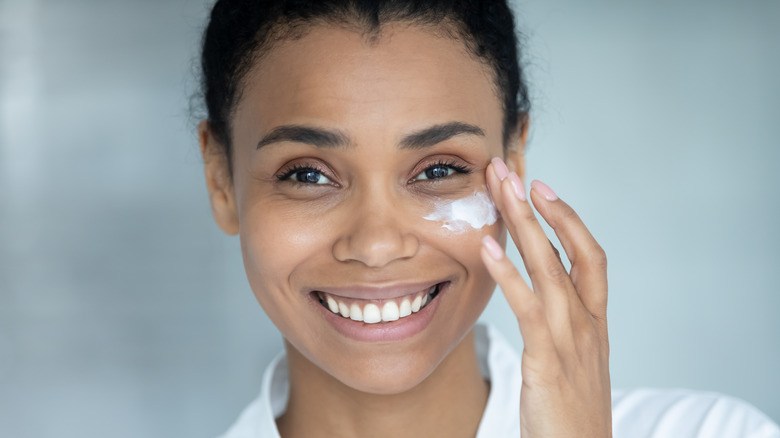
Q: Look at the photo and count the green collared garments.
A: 0